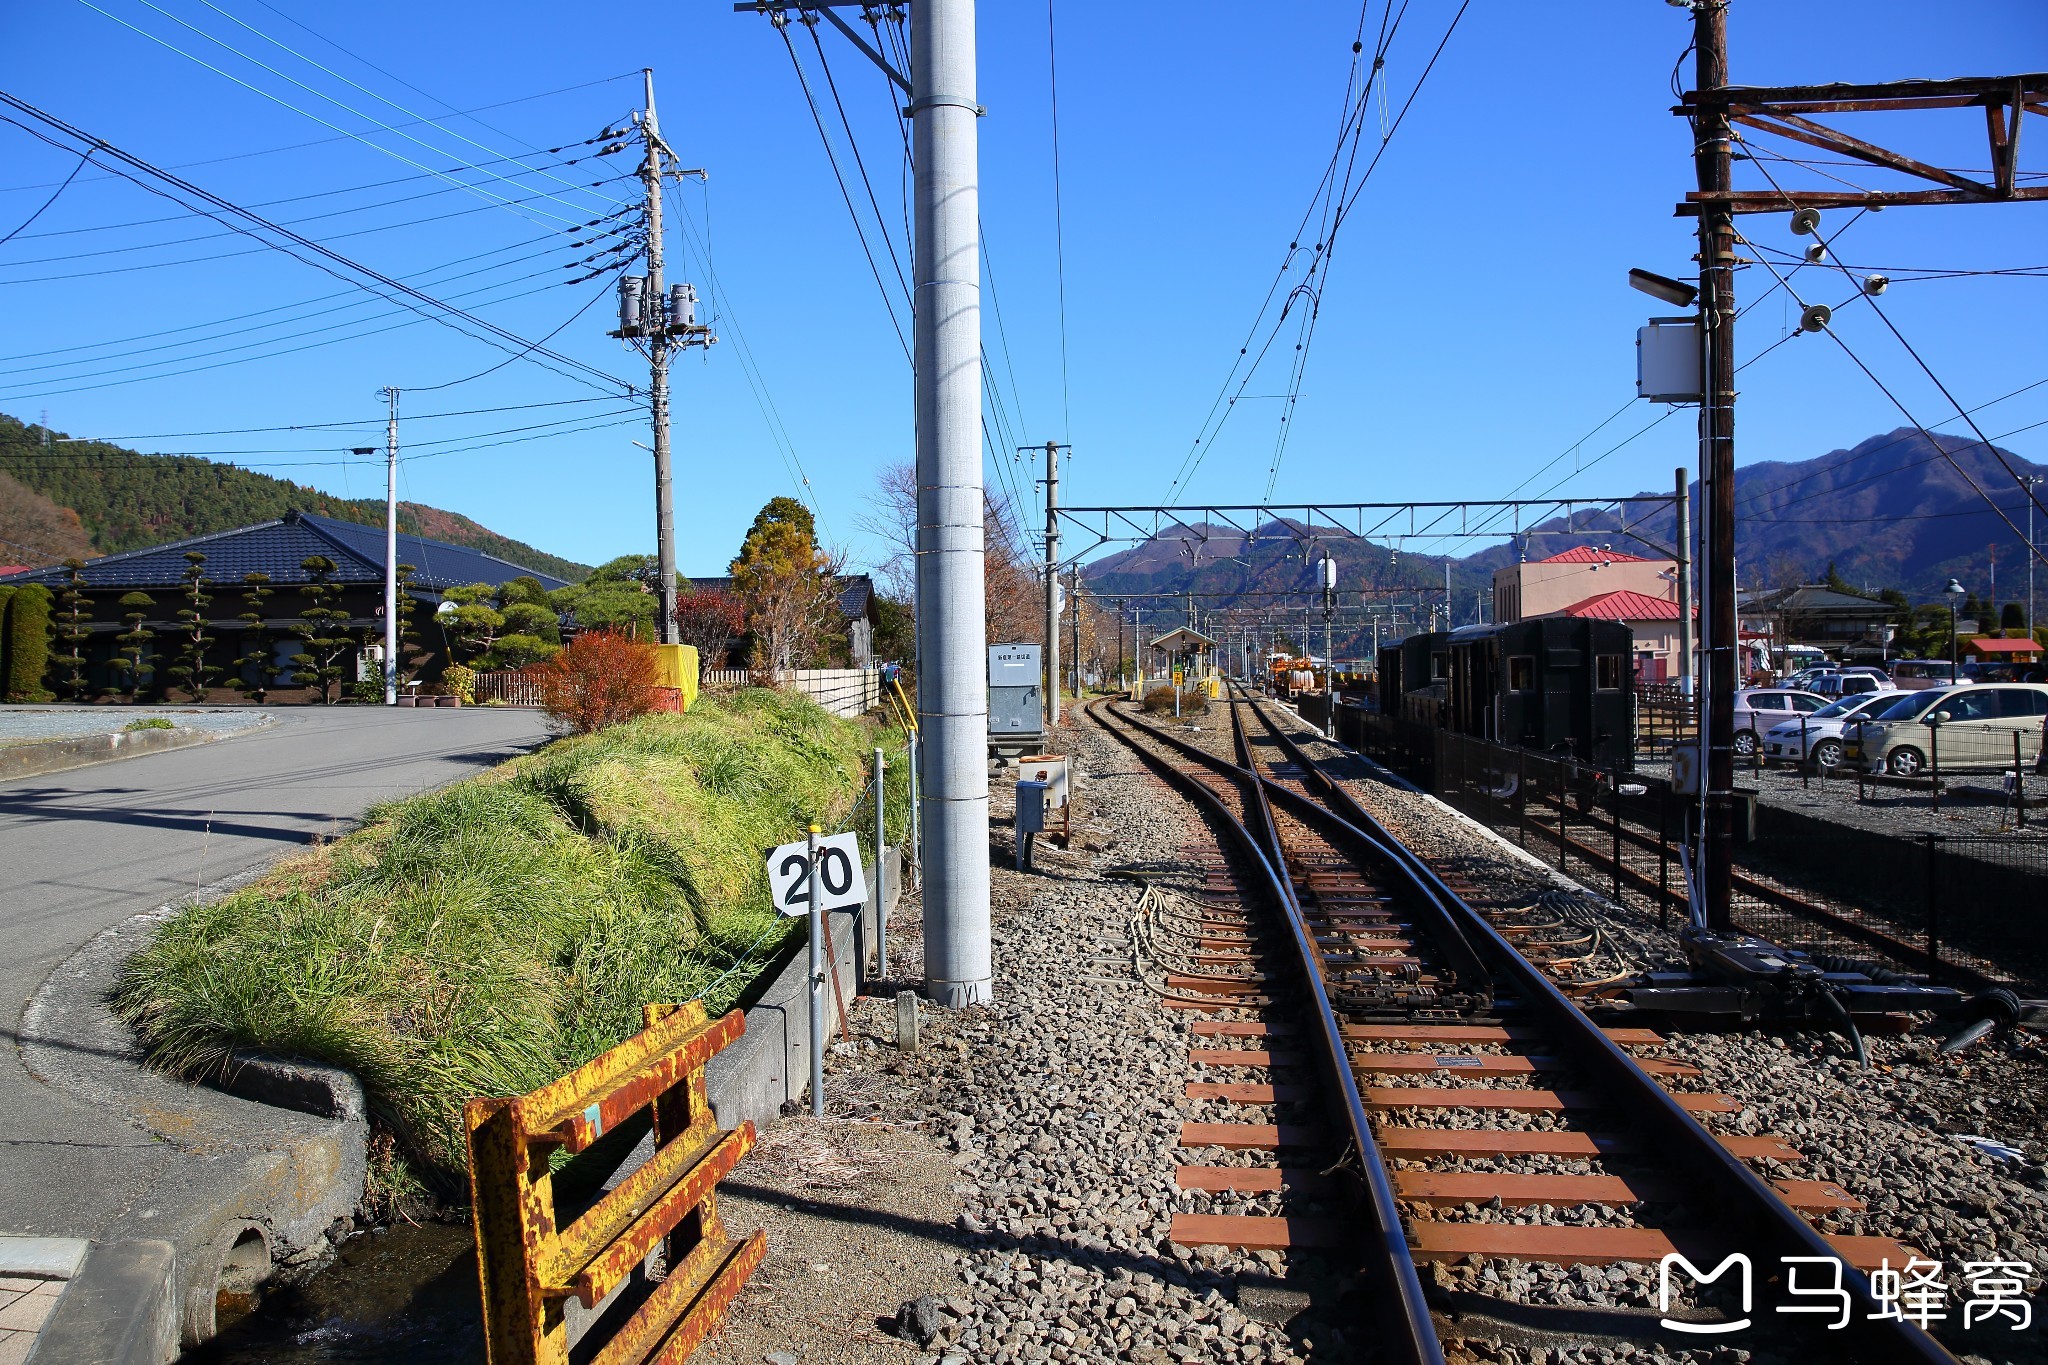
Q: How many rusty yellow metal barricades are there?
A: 1